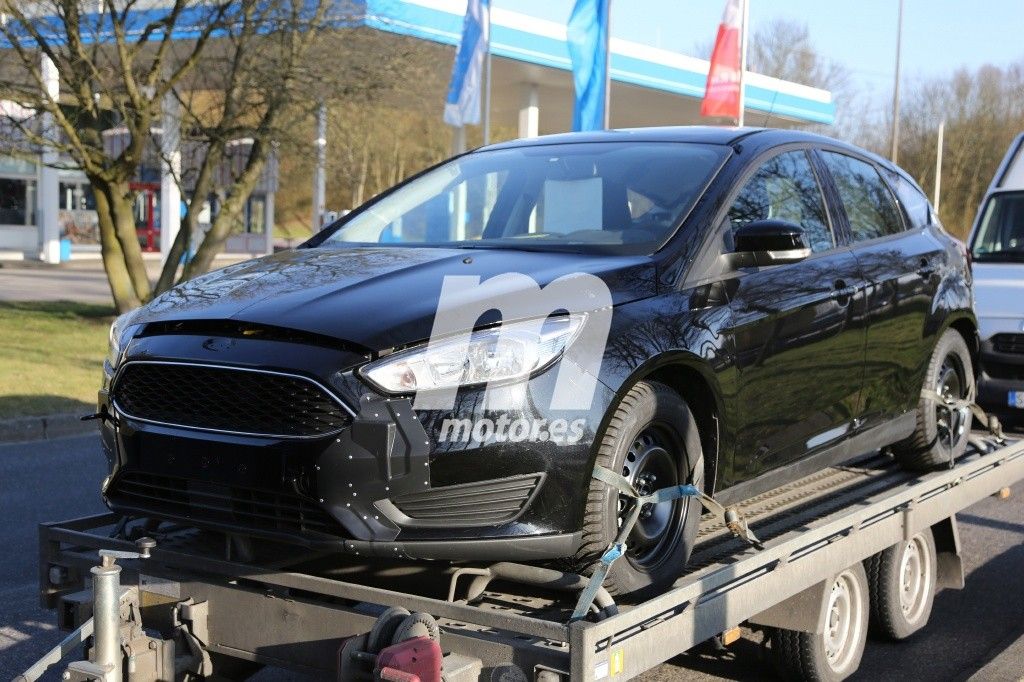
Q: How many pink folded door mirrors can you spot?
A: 0